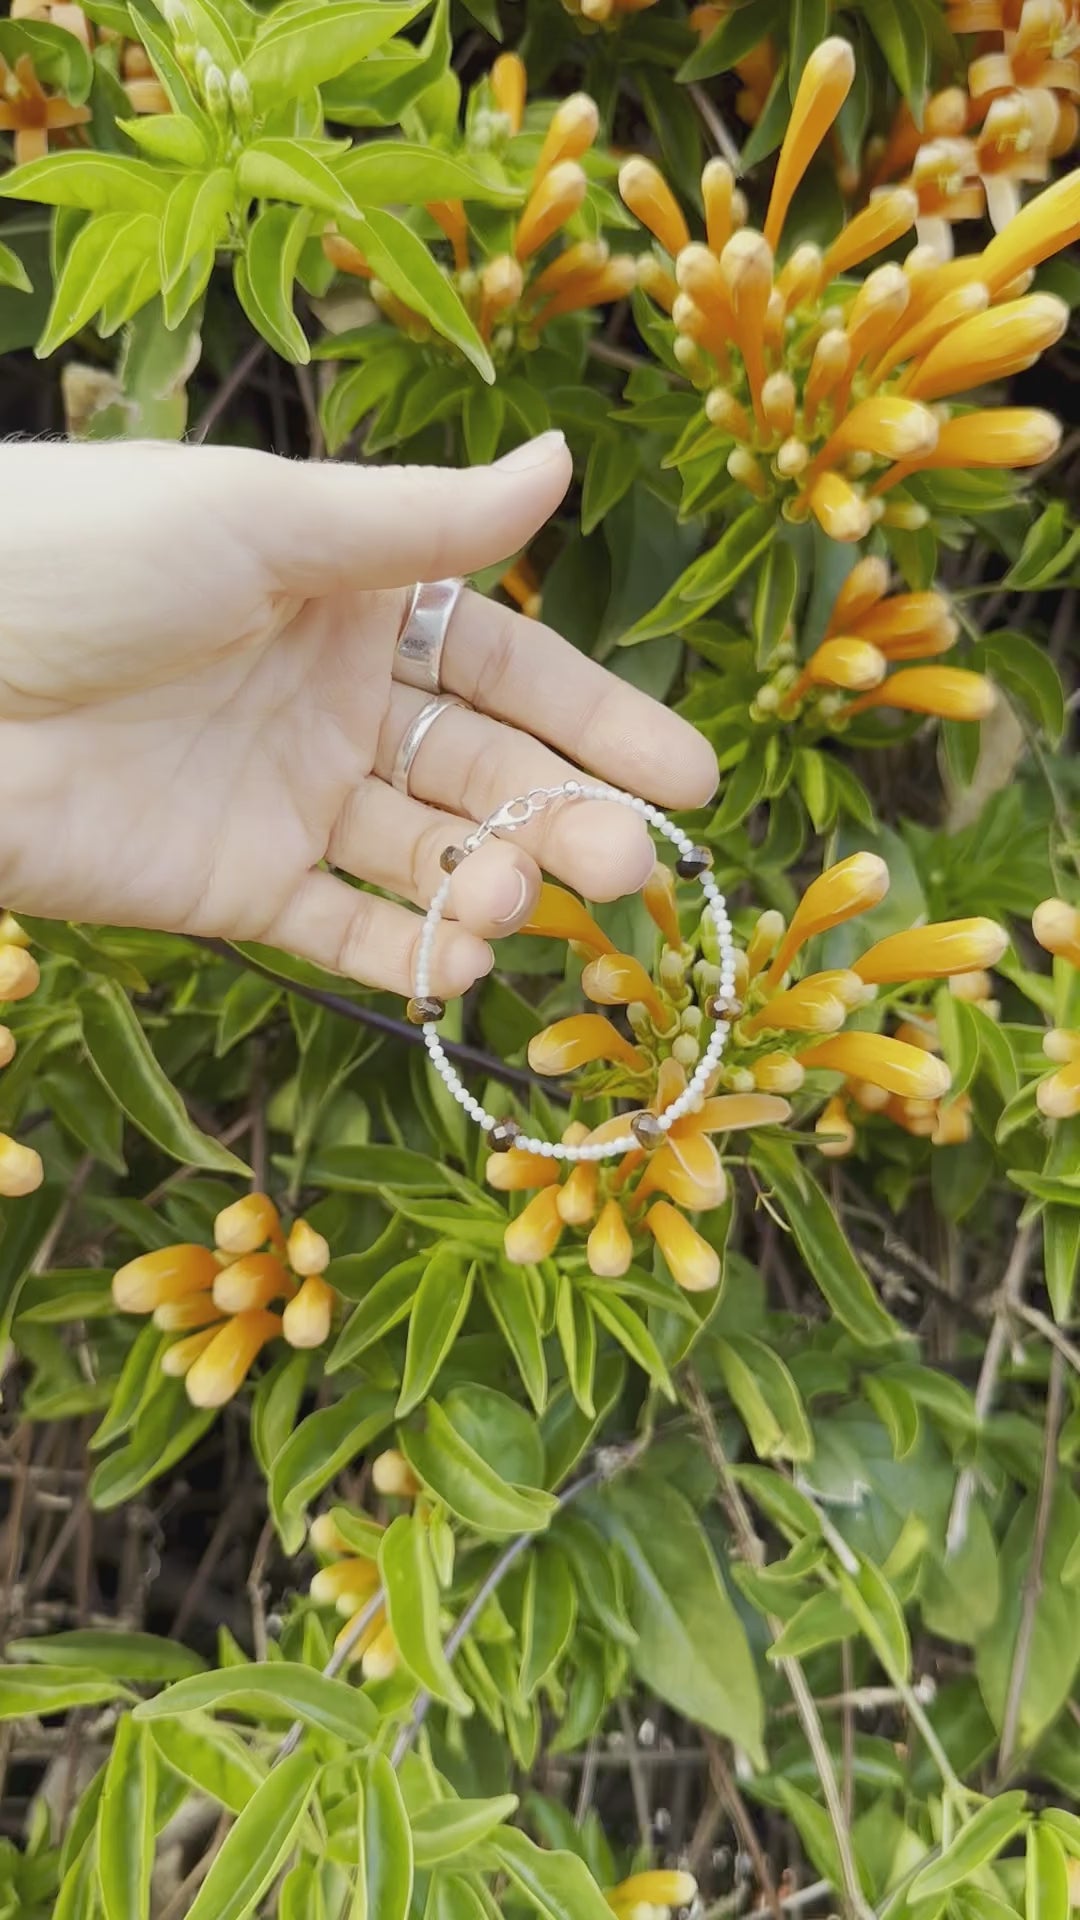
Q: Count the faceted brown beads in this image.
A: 6